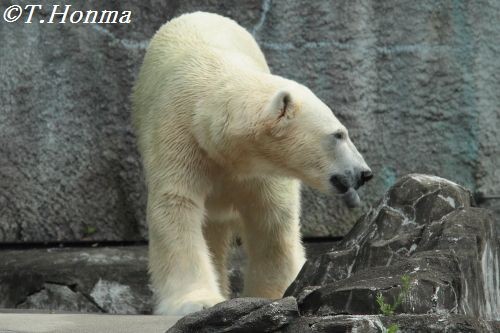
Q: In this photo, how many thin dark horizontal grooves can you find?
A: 1